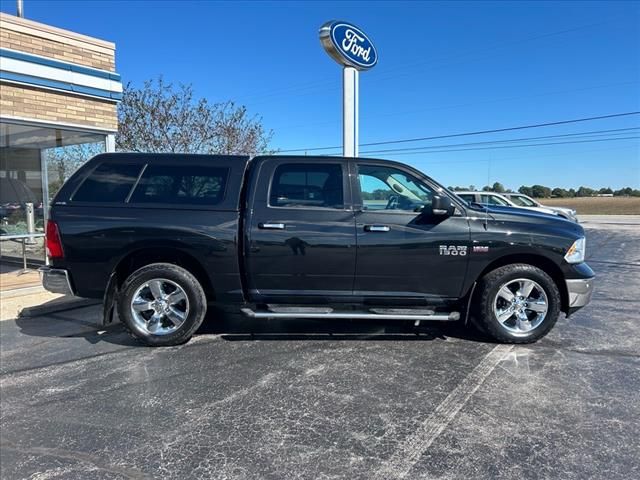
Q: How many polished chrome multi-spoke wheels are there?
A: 2